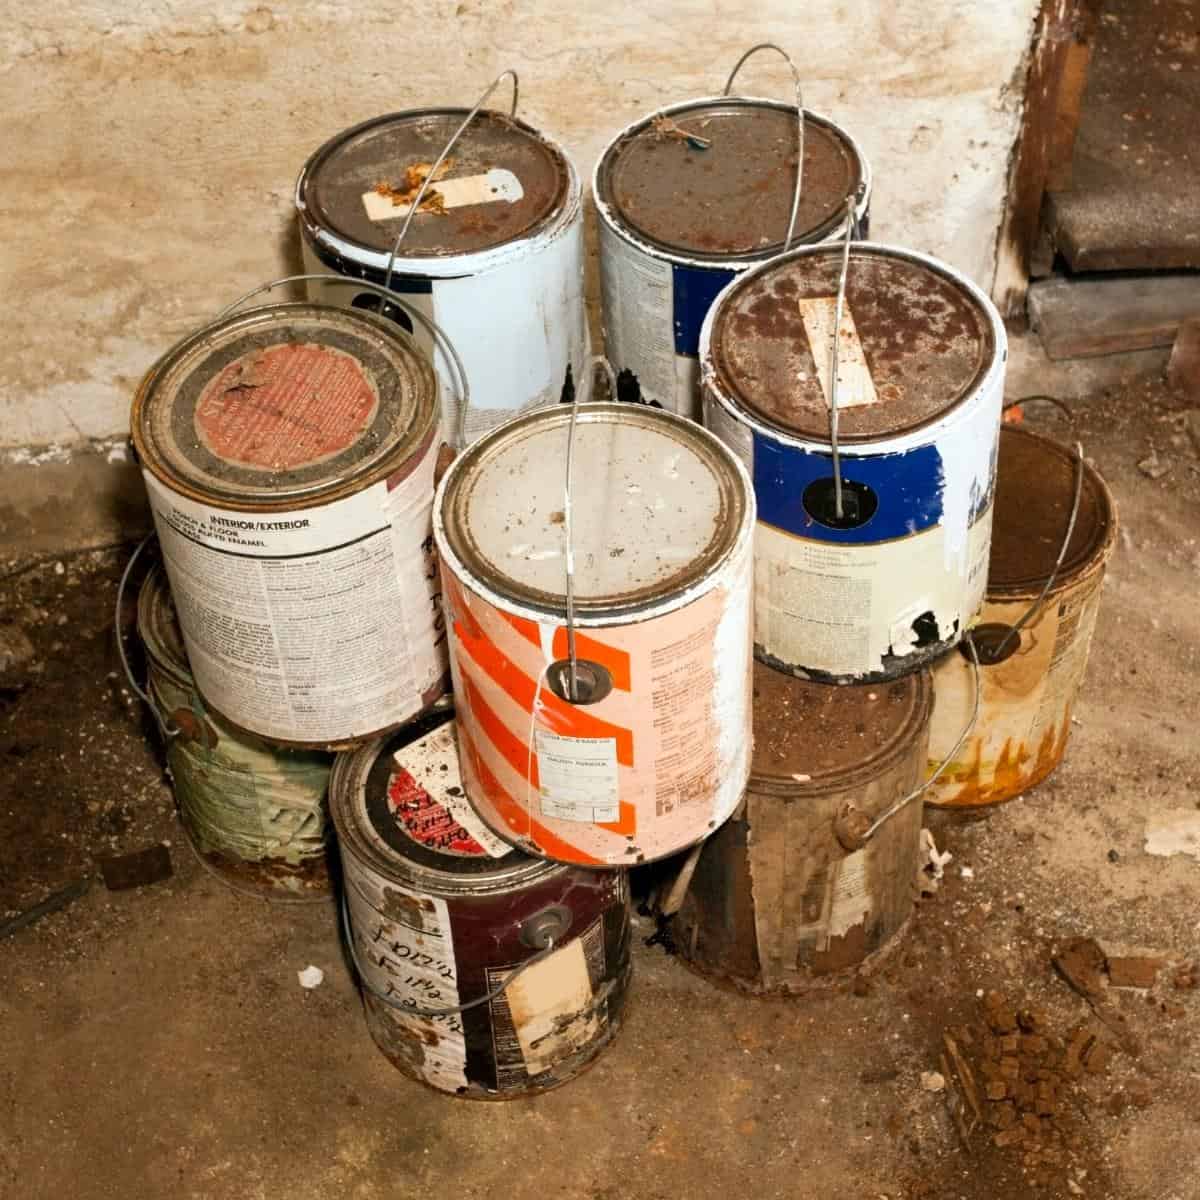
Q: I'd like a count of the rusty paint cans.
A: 9